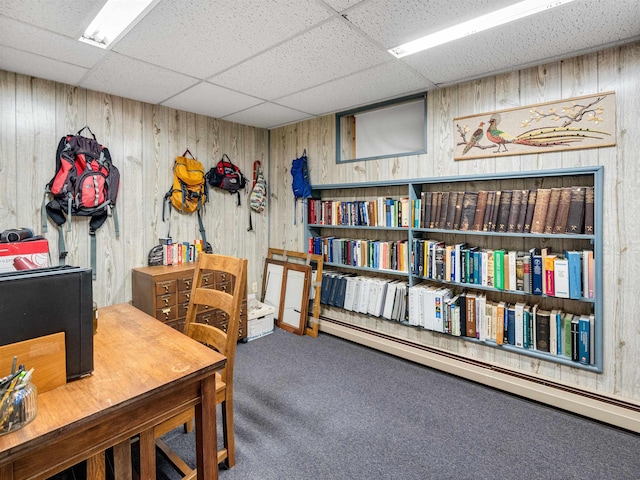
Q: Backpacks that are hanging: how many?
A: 5